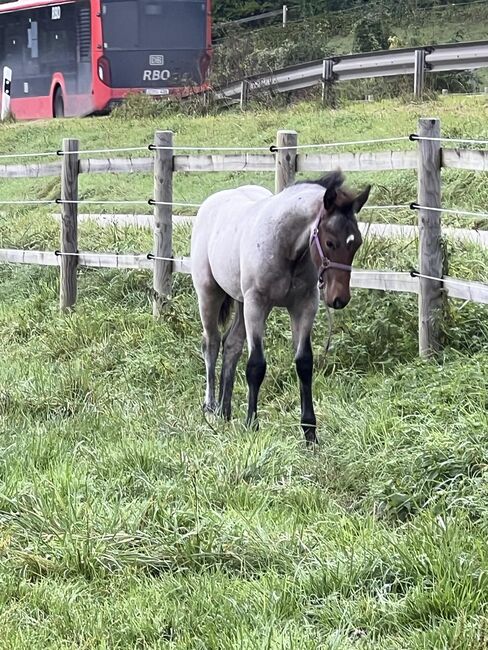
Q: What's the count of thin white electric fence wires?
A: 3